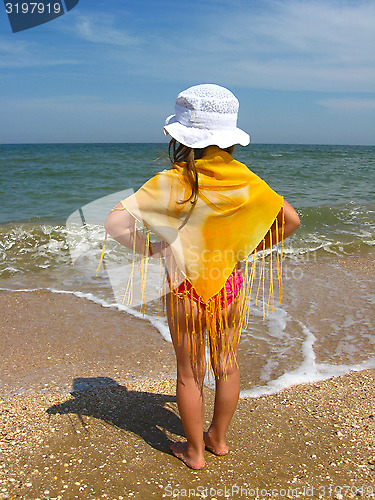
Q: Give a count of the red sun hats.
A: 0